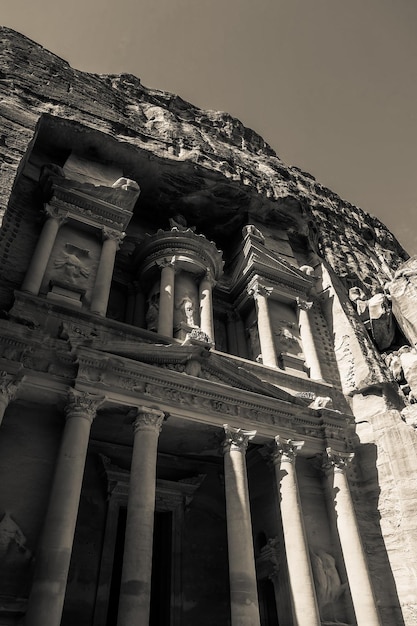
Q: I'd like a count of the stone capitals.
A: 12